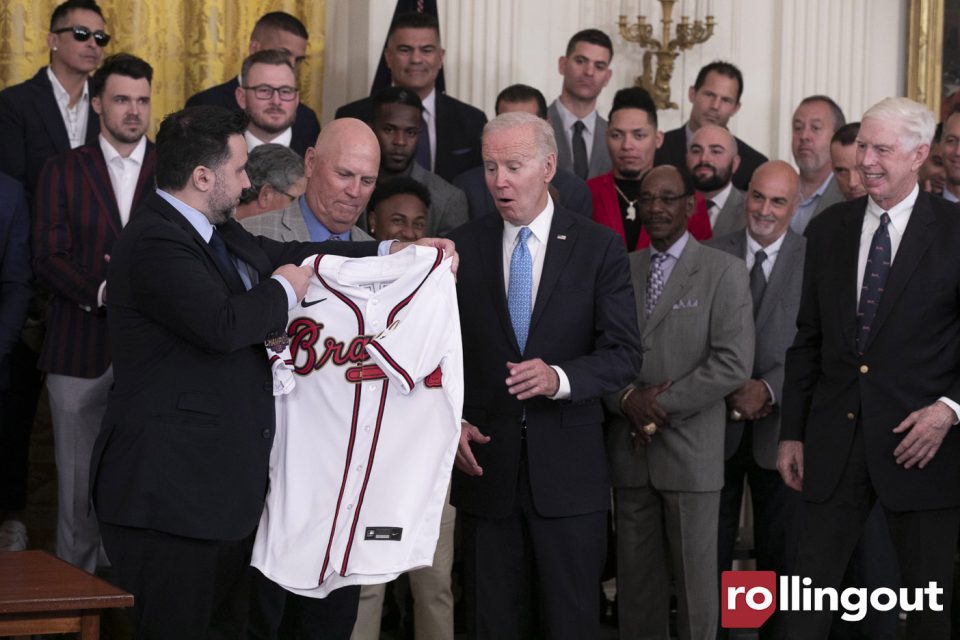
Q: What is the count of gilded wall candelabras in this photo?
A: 1